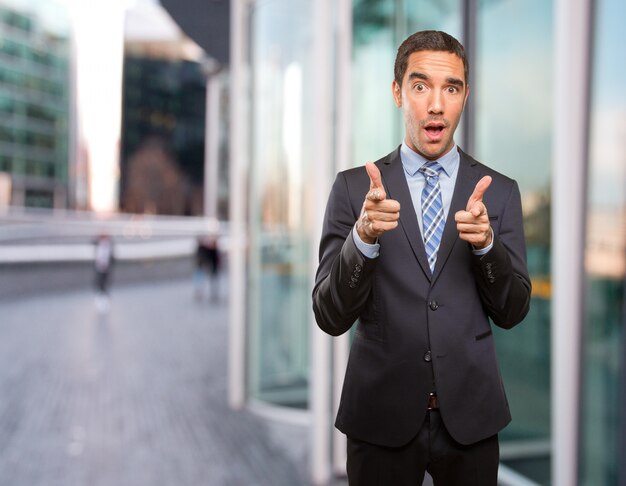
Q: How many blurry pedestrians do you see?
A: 3